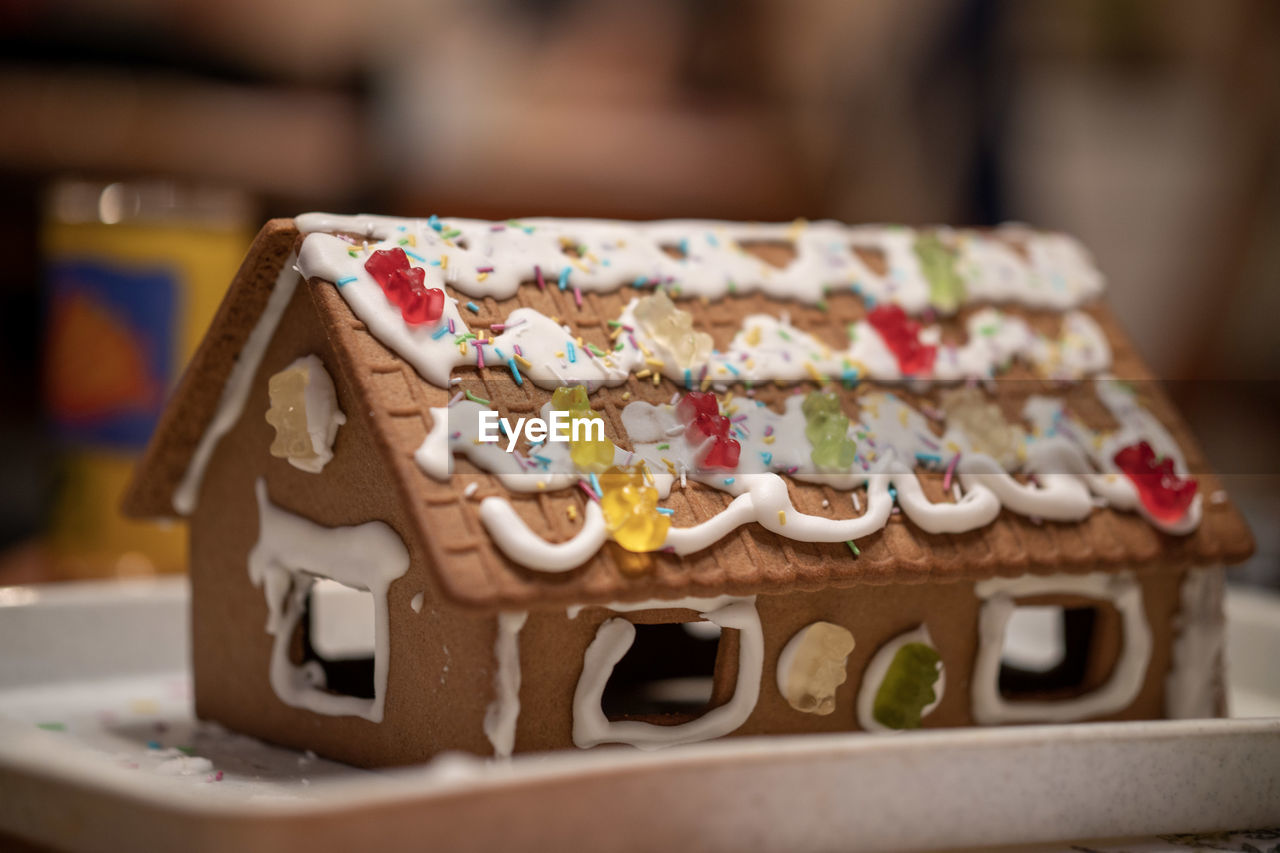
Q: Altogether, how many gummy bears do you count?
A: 13